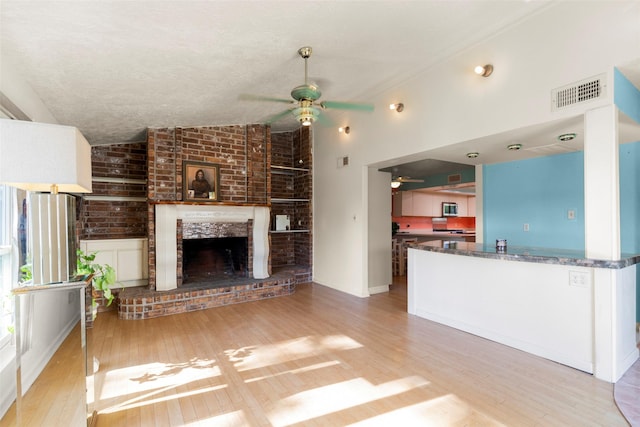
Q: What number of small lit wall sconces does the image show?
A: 3